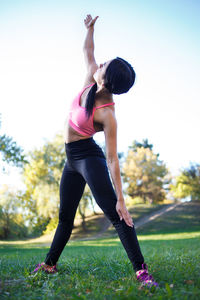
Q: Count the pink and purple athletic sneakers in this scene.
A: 2